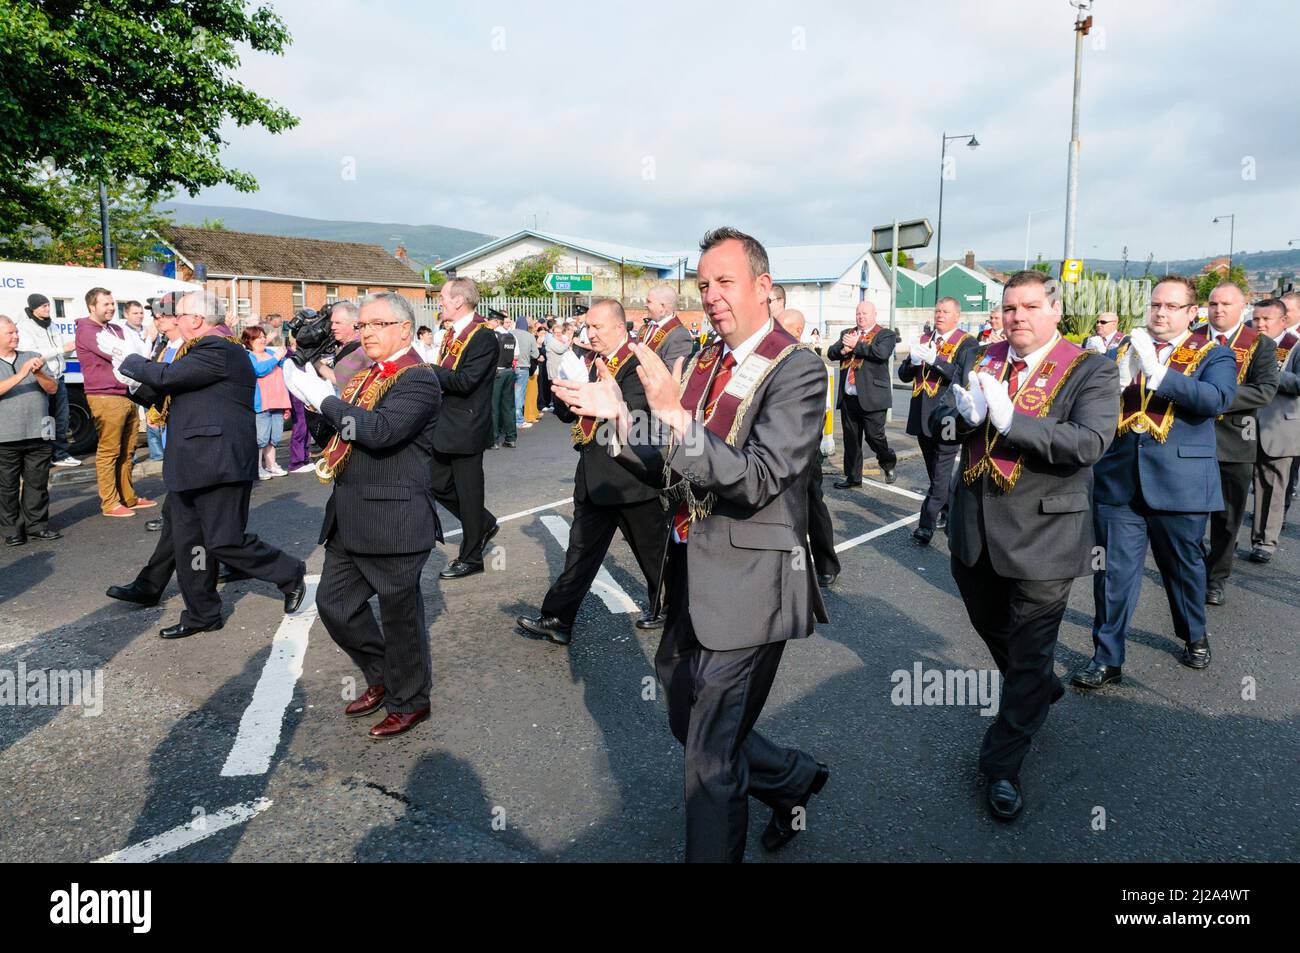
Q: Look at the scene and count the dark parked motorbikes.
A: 0